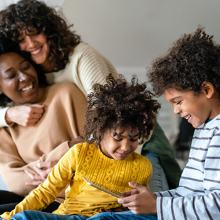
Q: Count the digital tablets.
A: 1